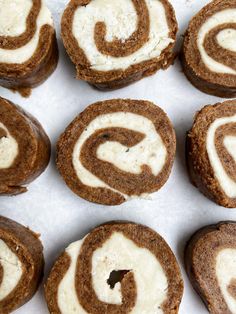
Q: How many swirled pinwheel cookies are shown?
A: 9